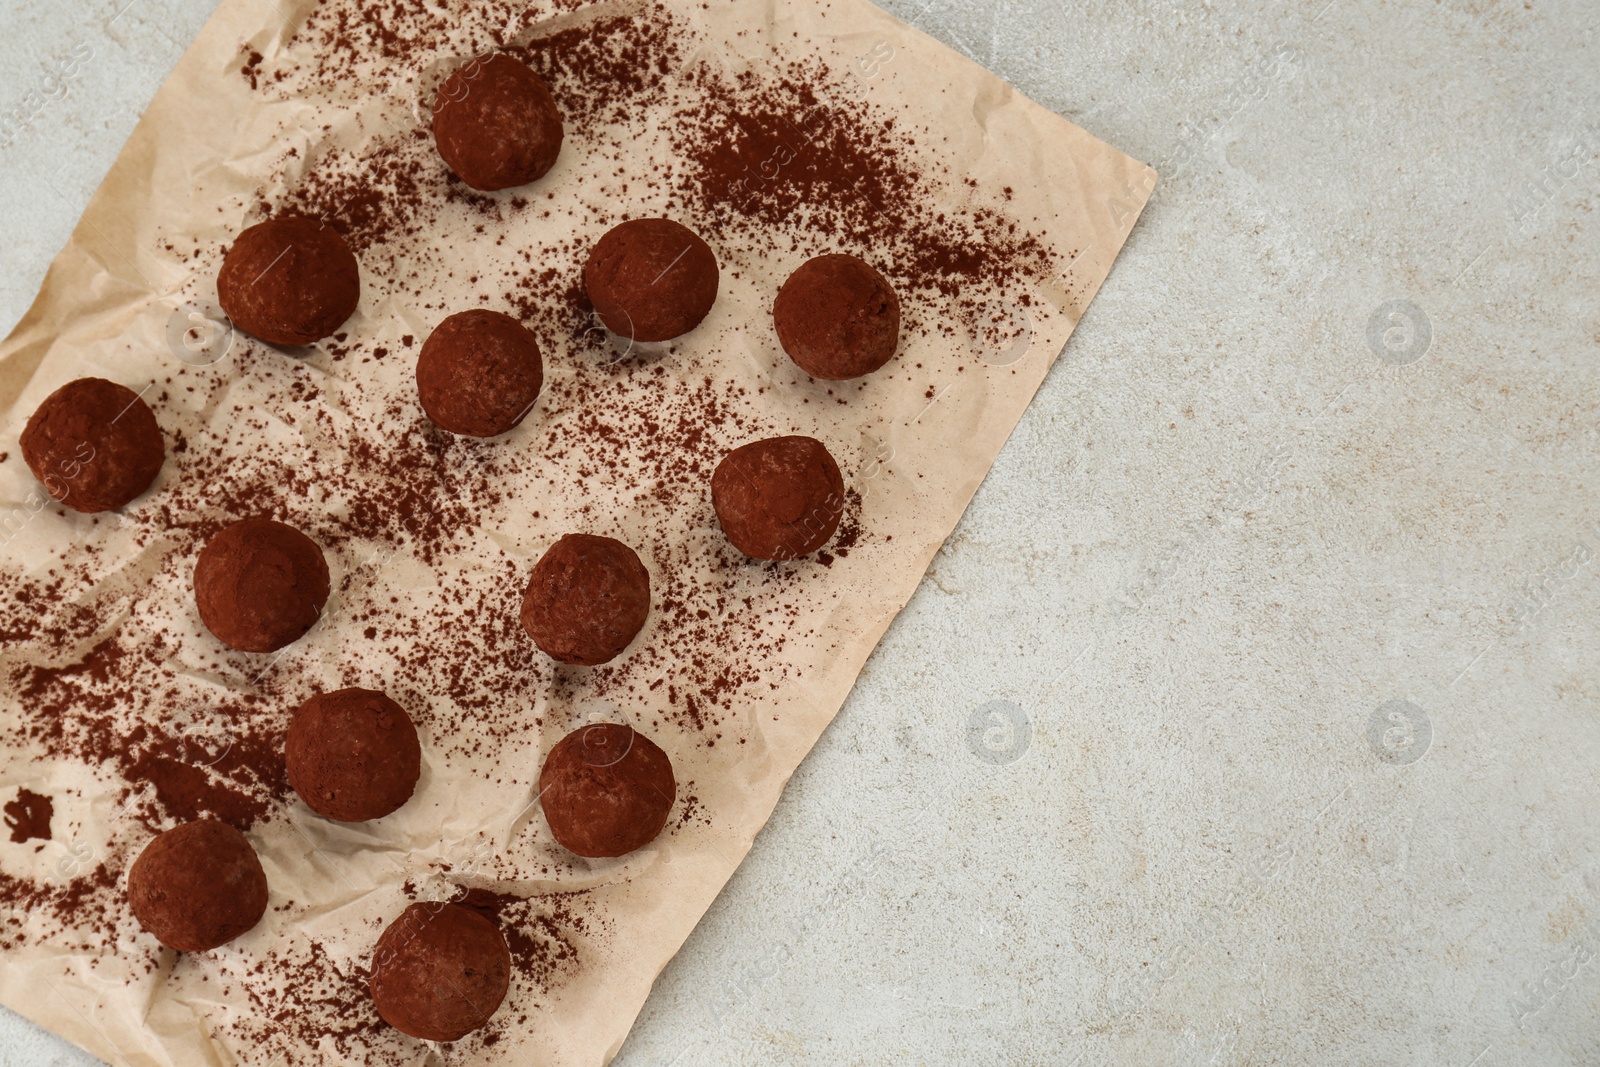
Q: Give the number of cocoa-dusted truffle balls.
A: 13